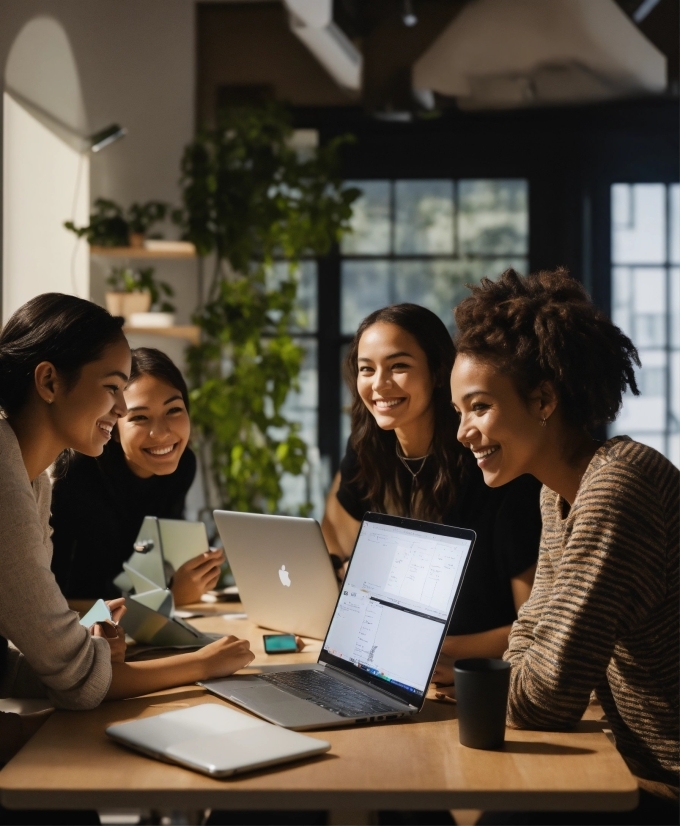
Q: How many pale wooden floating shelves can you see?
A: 2